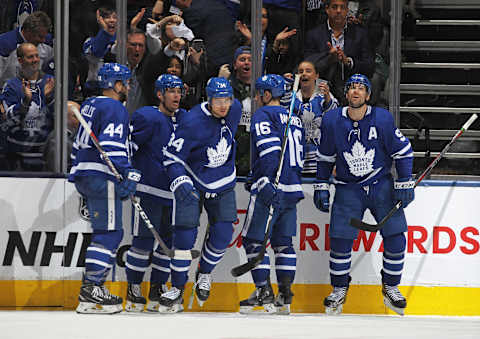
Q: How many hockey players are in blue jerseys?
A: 5